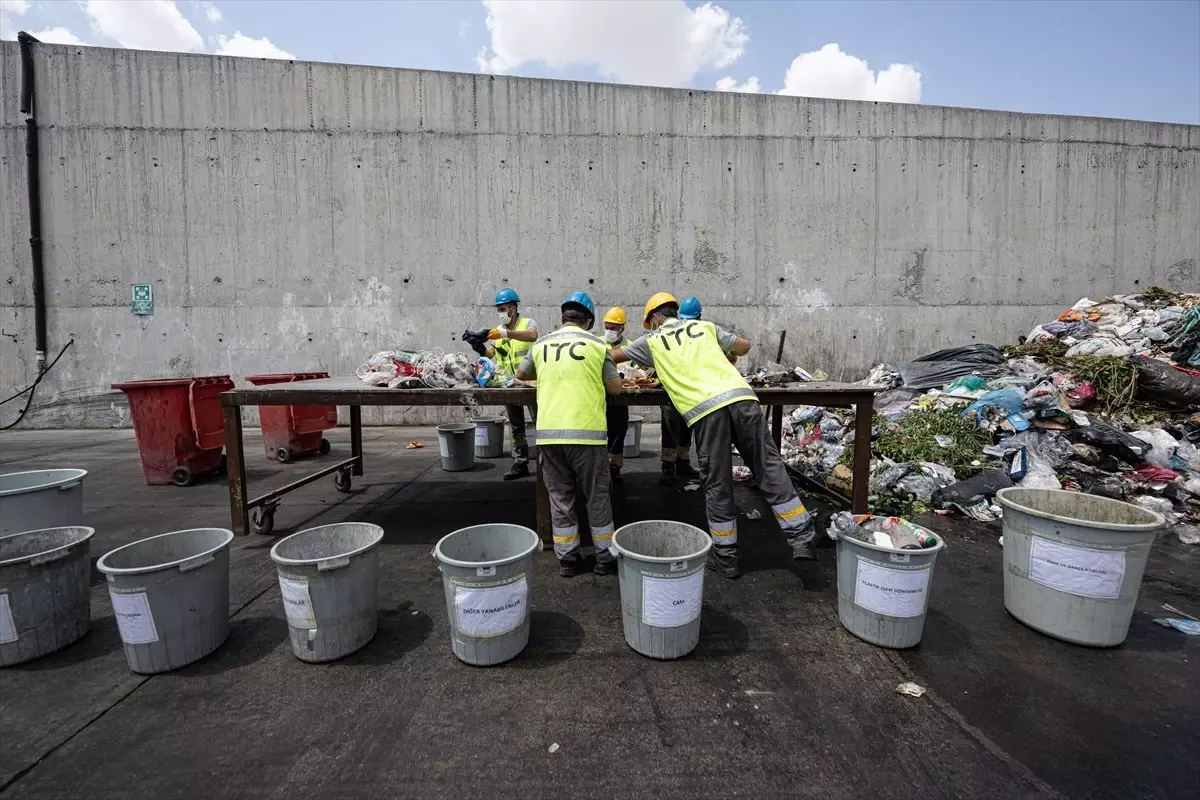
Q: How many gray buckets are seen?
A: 12